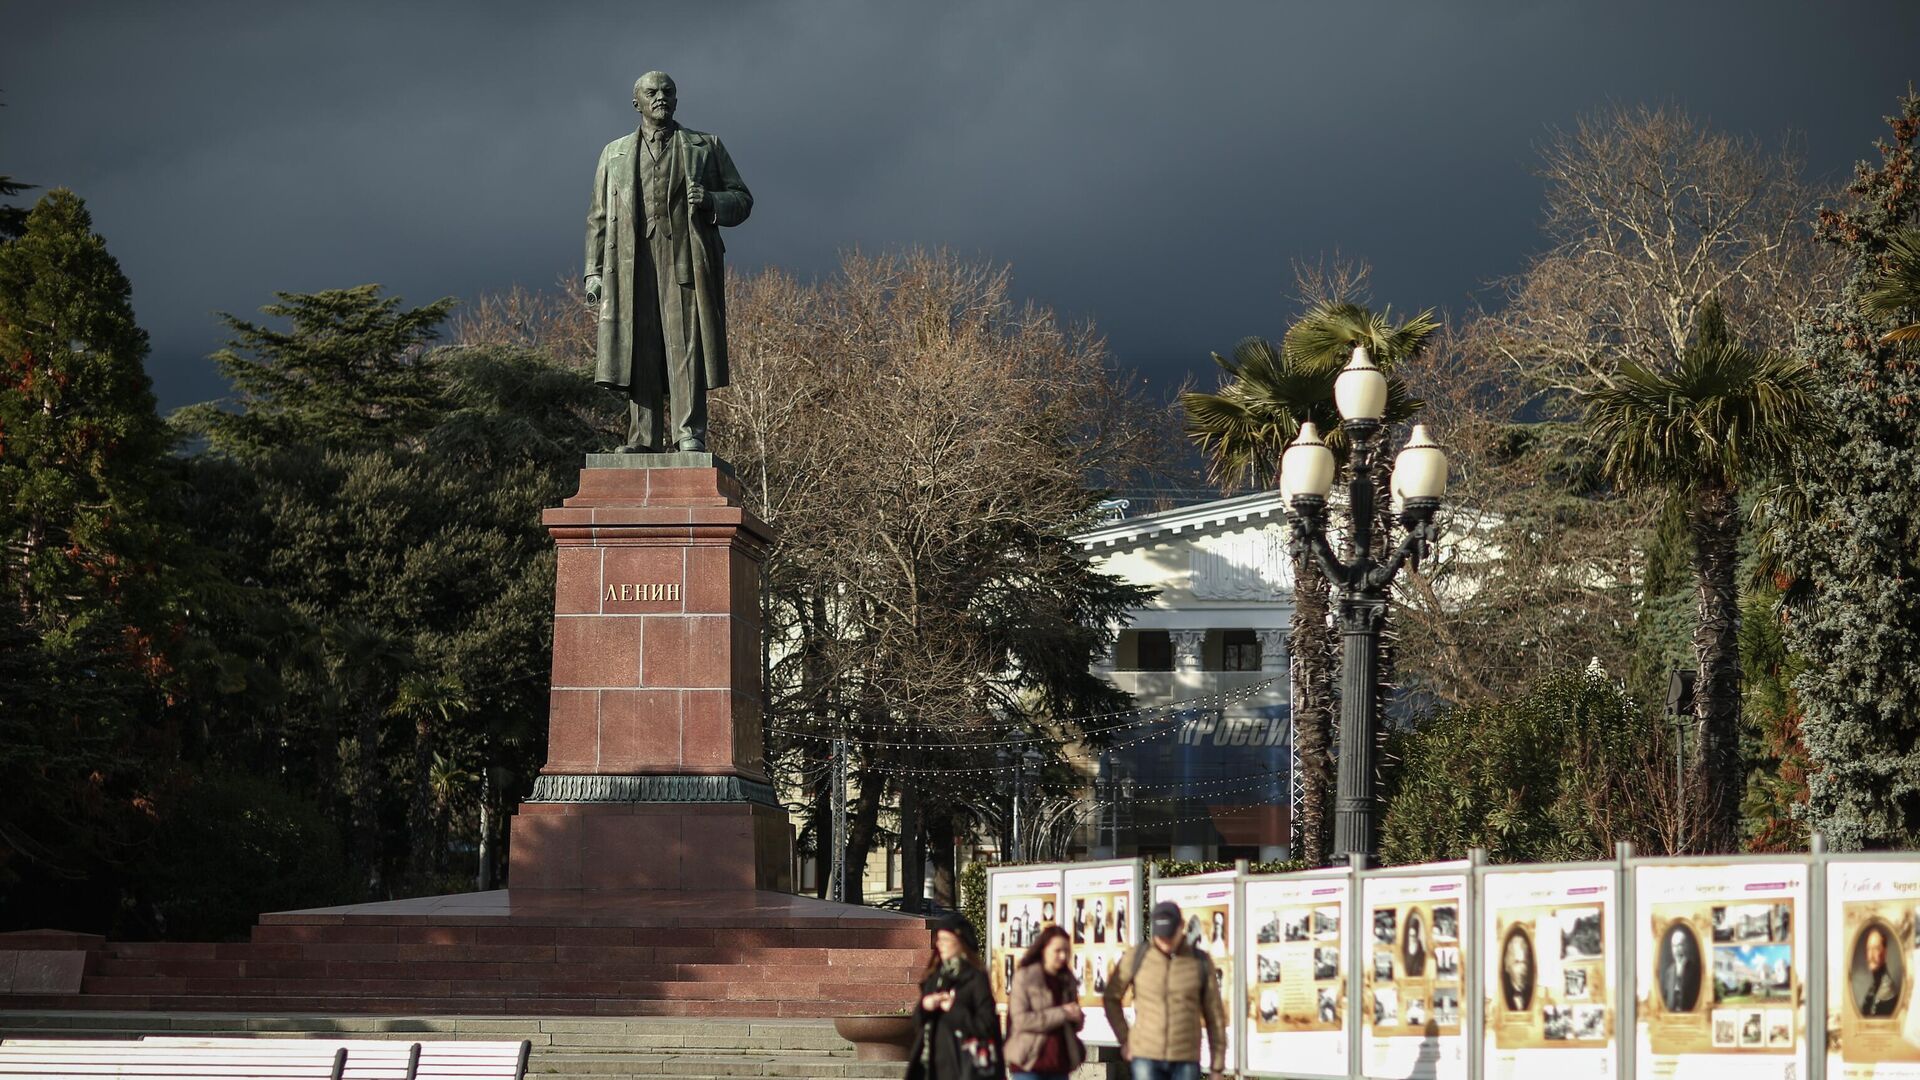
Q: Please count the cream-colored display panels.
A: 8